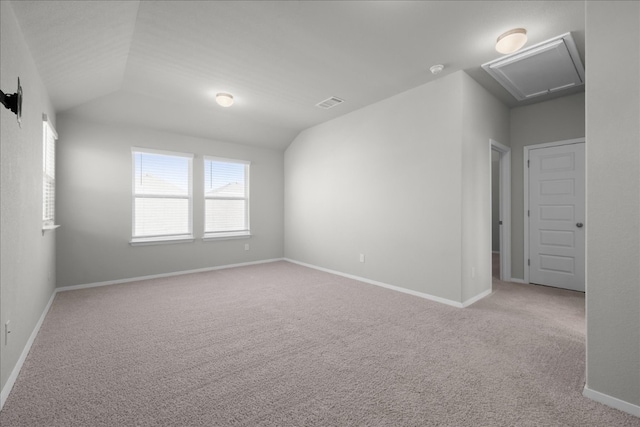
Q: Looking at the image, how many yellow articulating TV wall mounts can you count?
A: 0